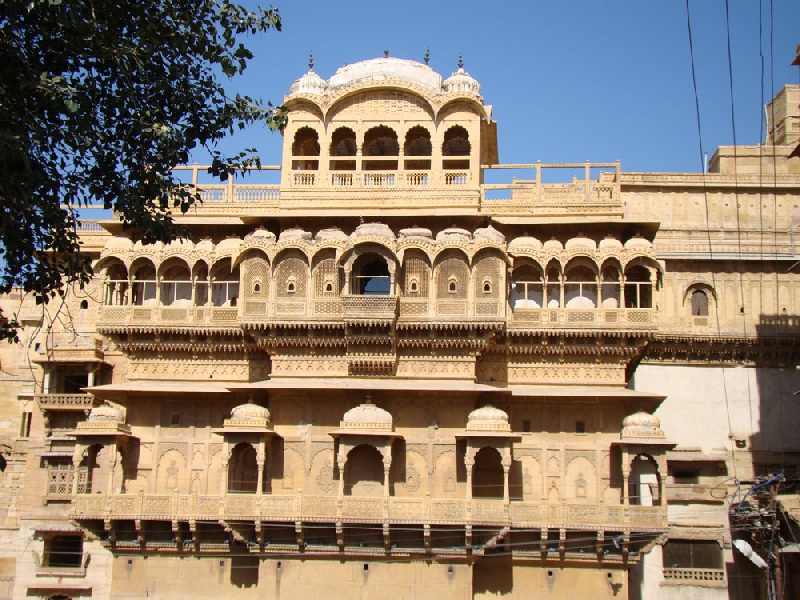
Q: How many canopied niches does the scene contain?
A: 5